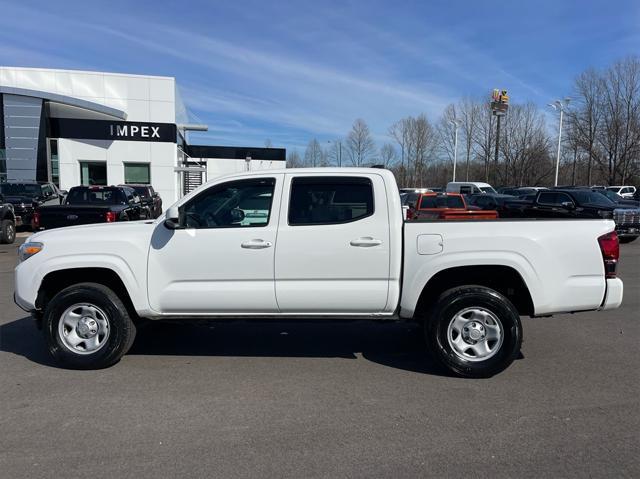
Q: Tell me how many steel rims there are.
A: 2